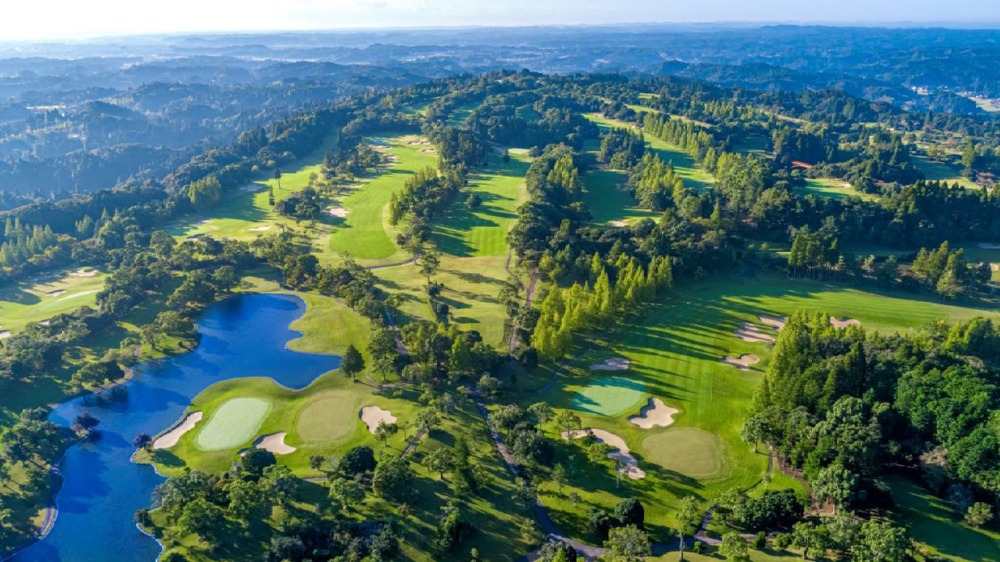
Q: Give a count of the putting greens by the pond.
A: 2